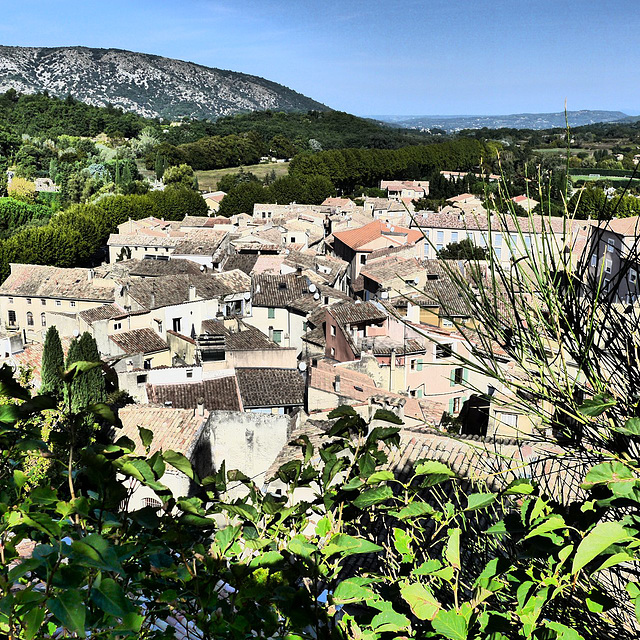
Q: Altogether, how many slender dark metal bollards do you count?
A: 0